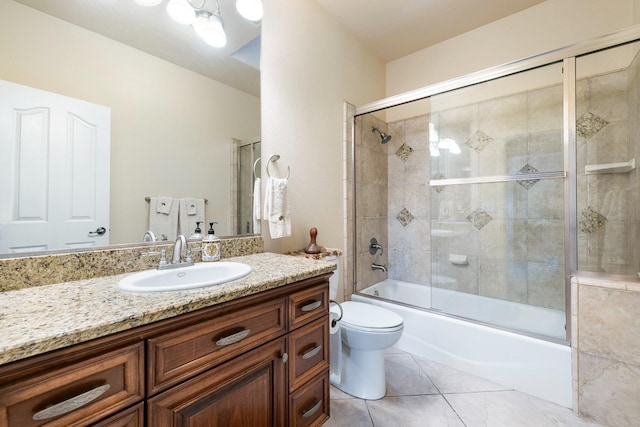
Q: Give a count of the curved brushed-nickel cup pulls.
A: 5